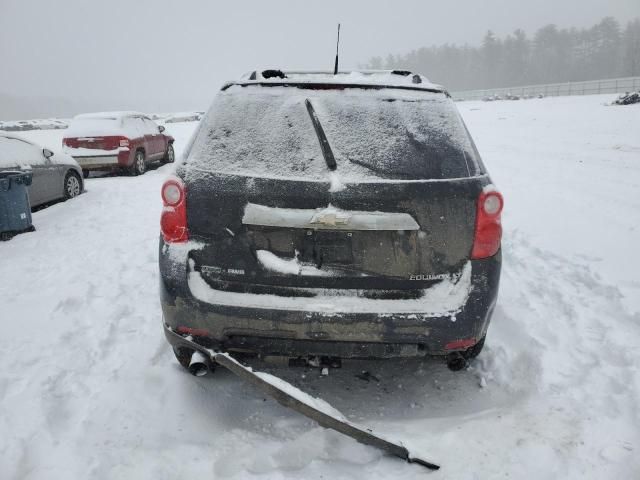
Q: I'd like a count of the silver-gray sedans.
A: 1